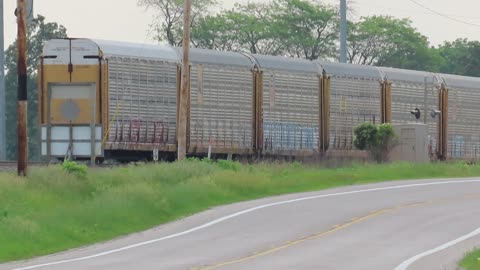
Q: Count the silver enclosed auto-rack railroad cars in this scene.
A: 6